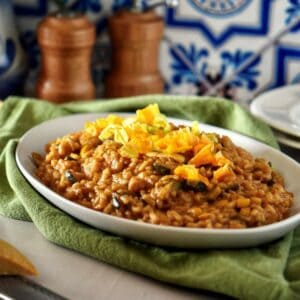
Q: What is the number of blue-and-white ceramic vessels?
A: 1